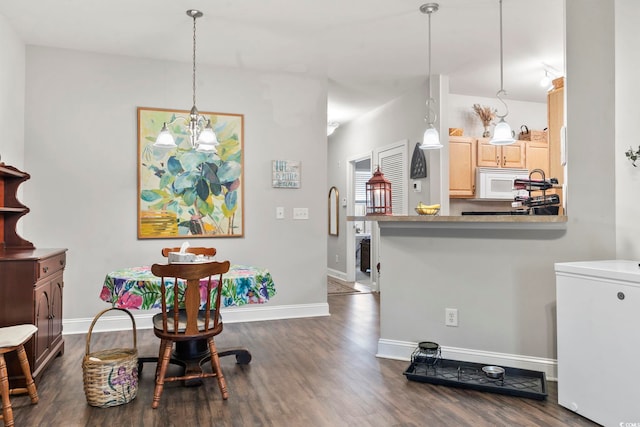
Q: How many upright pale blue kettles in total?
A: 0